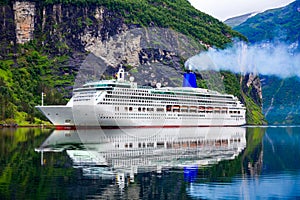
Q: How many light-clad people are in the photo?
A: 0